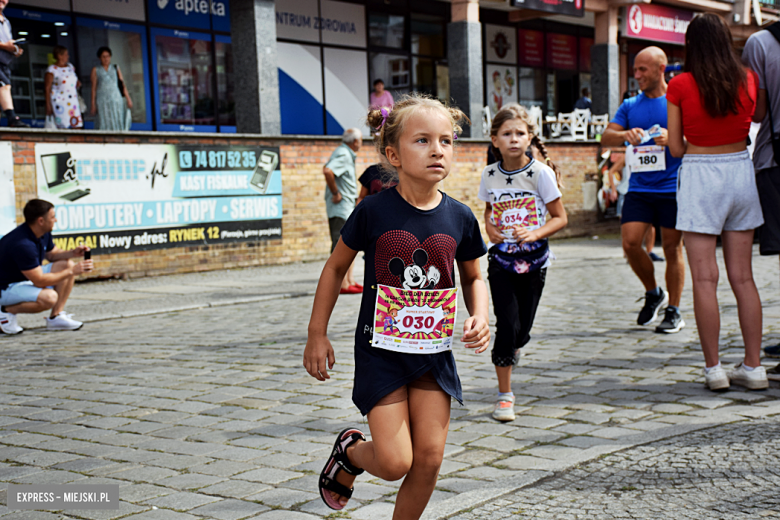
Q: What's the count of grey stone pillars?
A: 3